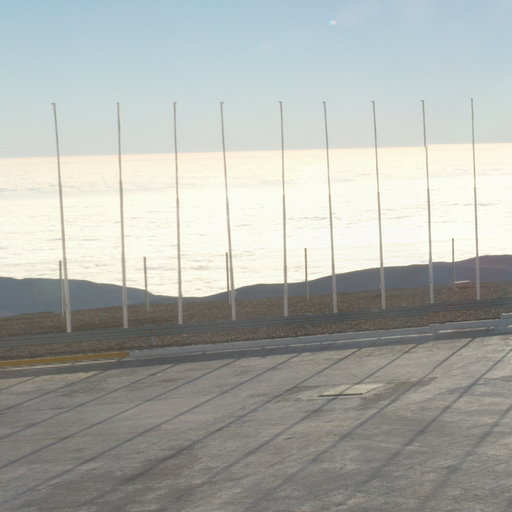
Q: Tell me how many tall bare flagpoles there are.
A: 9